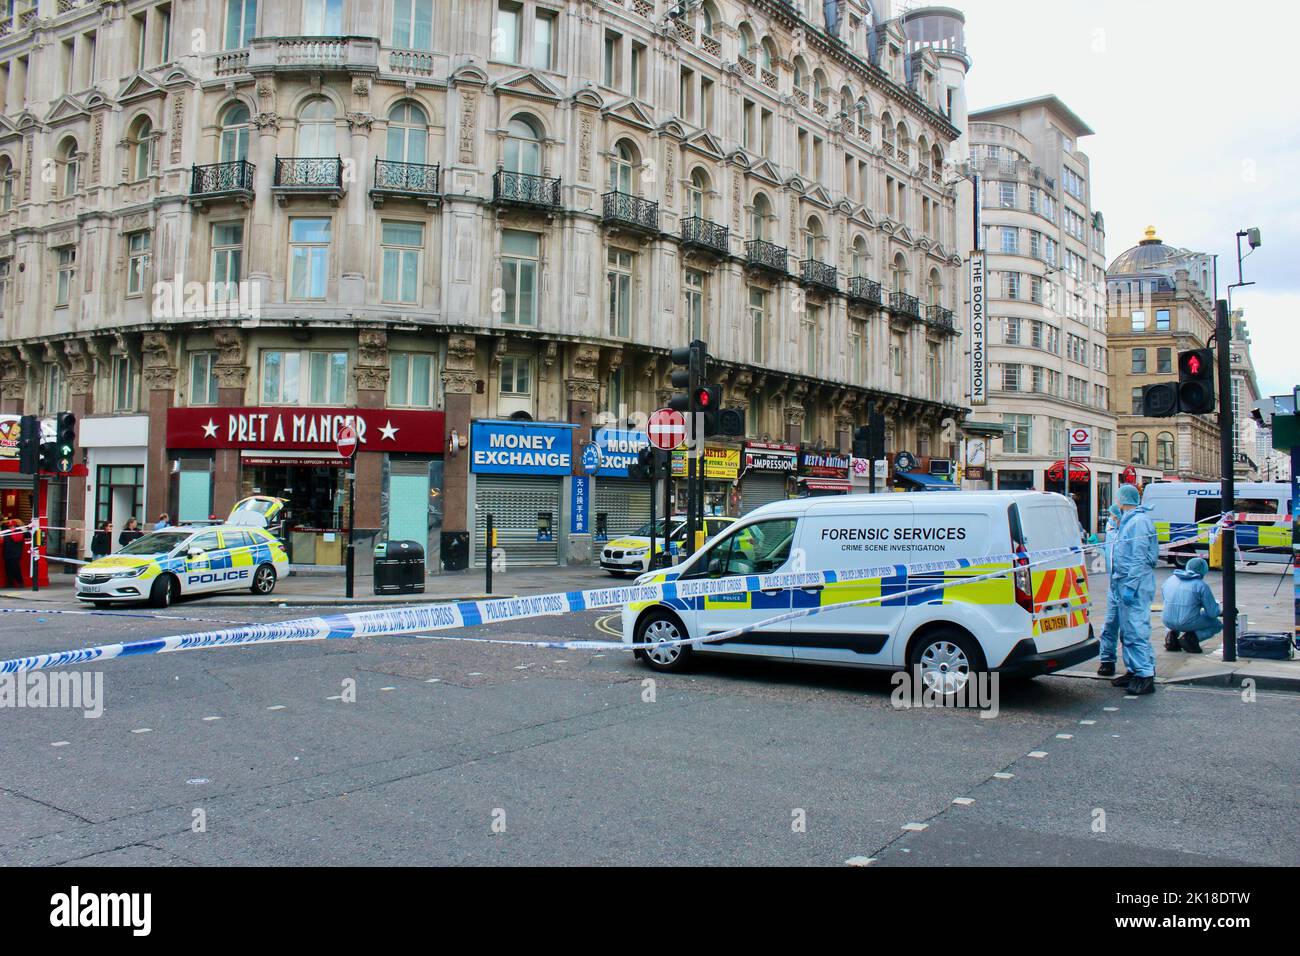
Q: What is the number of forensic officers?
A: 3